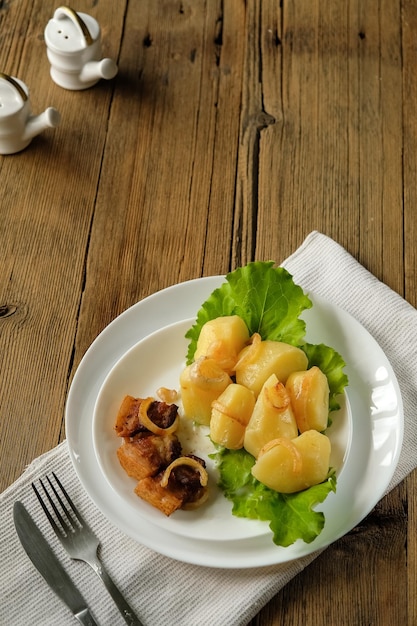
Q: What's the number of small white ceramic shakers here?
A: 2